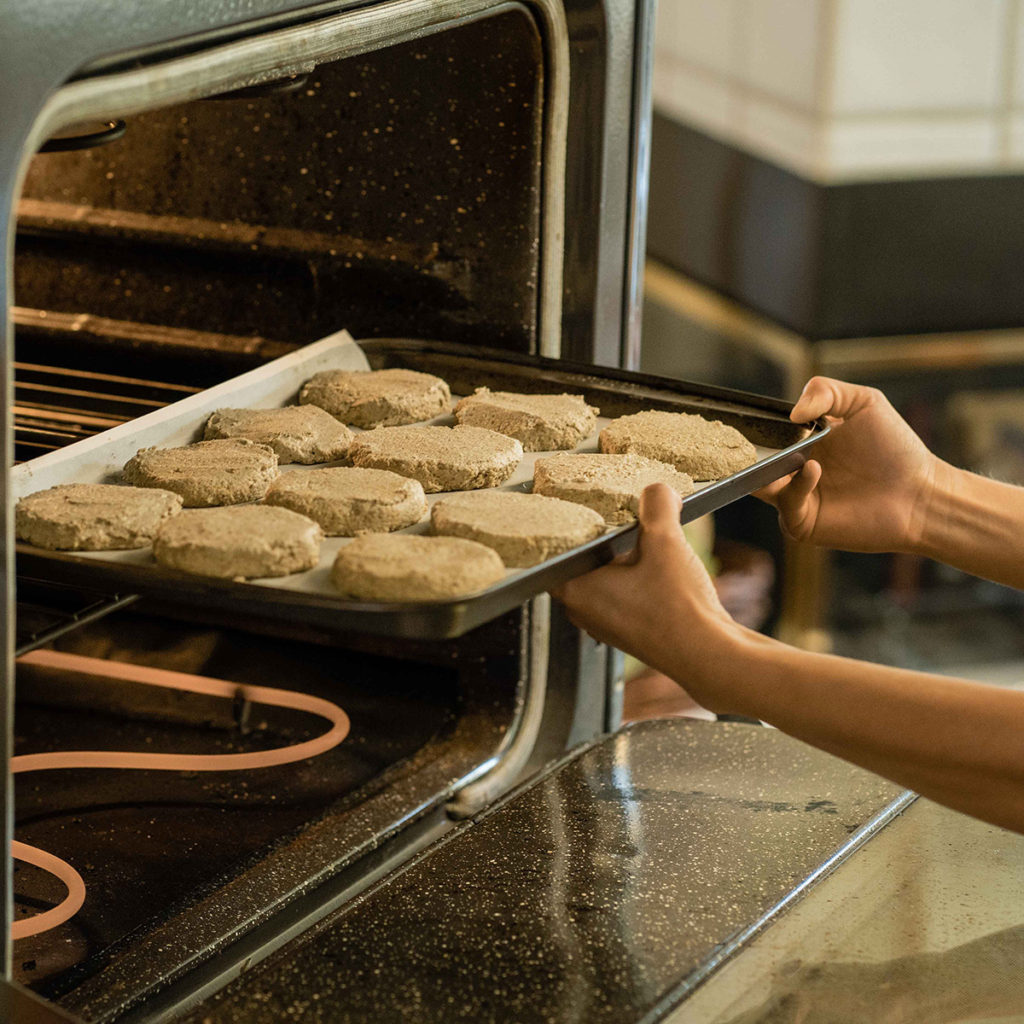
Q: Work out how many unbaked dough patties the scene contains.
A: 12